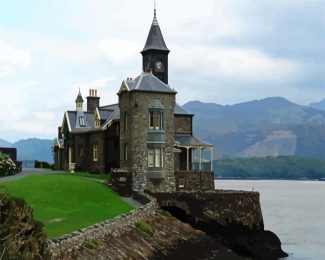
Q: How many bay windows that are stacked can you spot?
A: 2